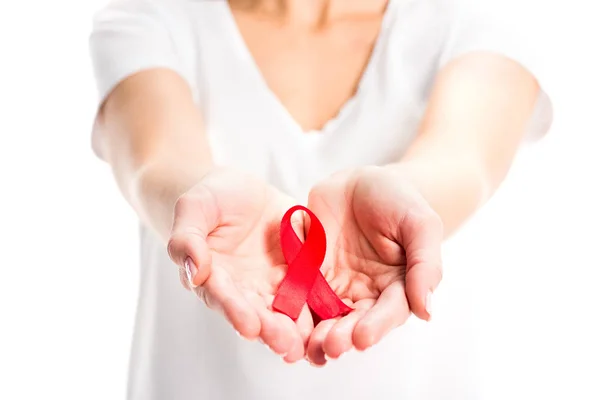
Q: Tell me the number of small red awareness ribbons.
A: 1